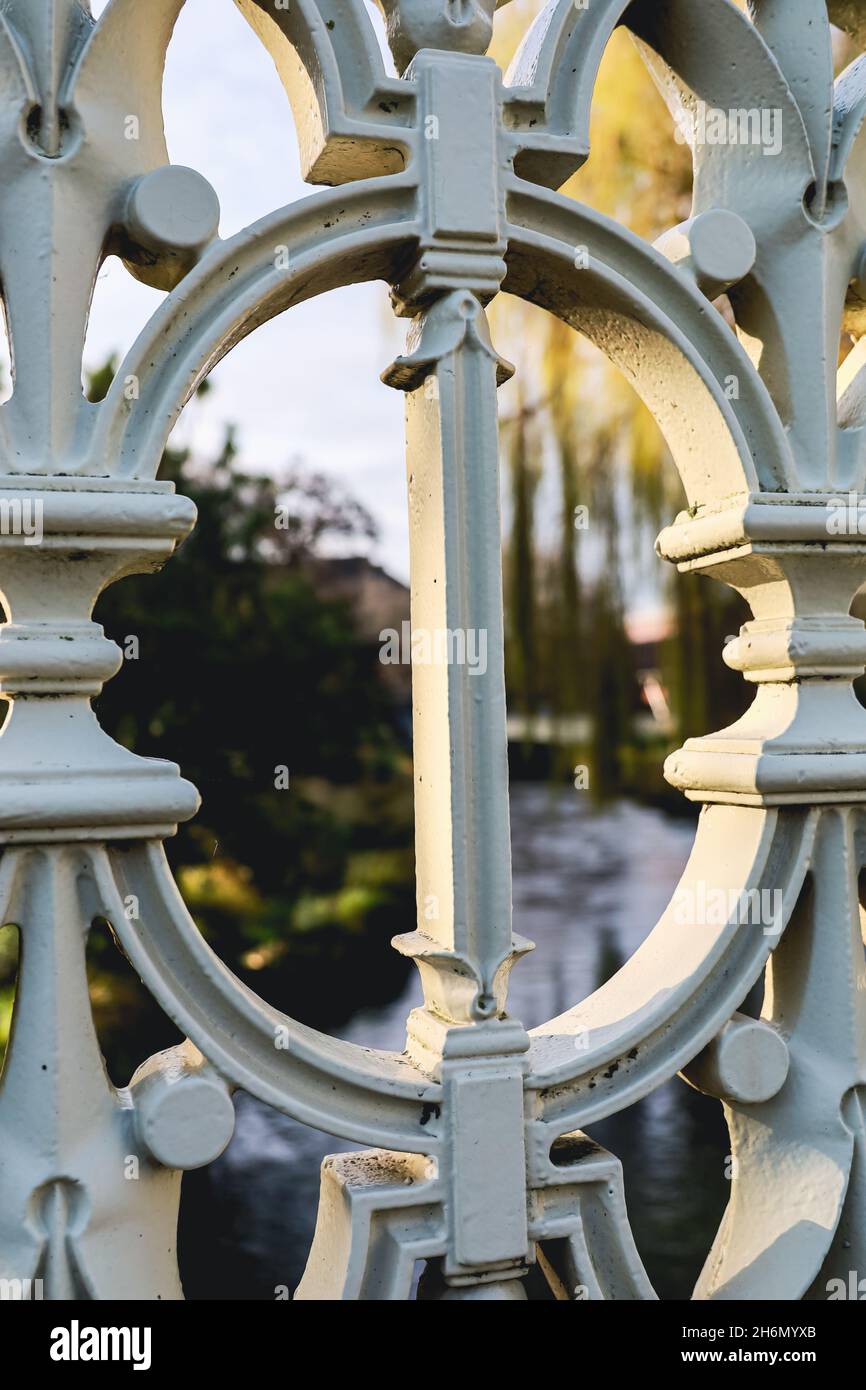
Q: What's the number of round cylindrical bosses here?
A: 4